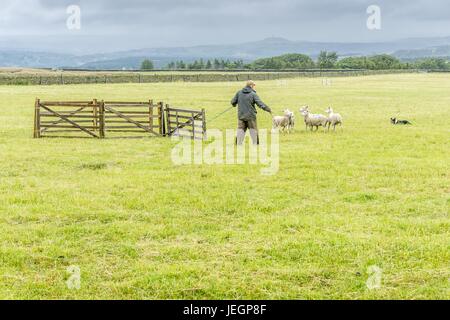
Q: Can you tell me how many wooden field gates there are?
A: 3